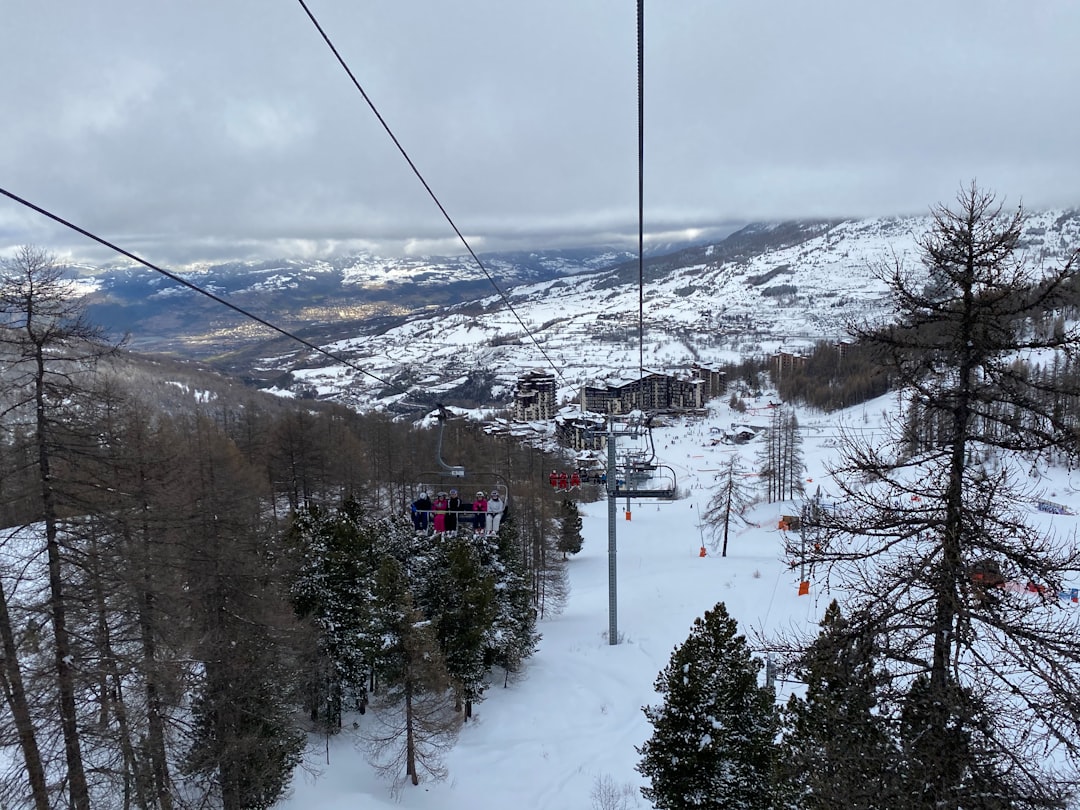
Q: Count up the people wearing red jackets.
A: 3